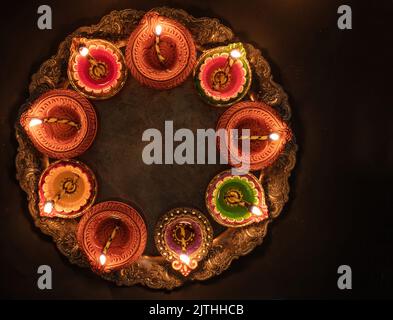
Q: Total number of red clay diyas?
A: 4